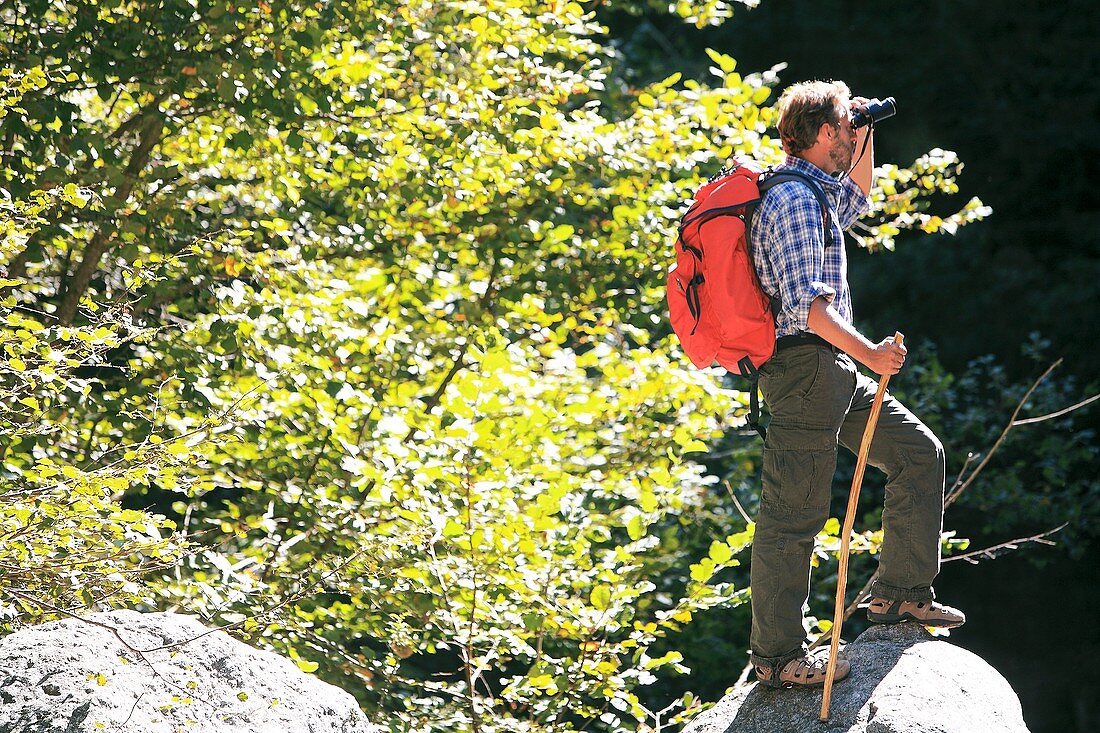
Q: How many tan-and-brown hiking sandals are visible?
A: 2